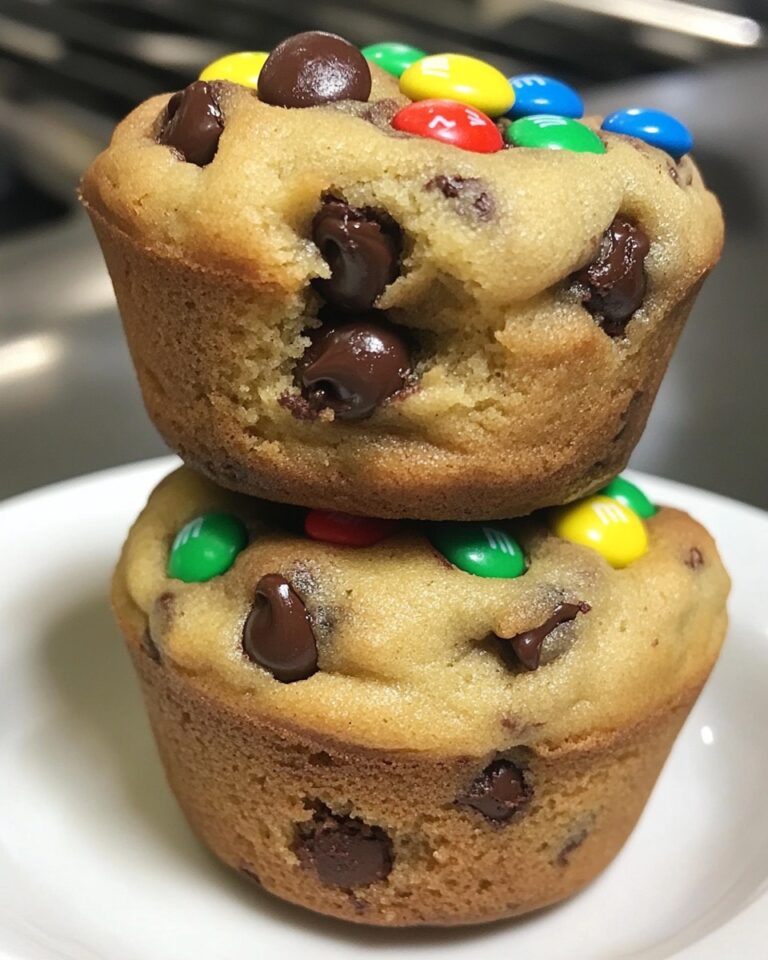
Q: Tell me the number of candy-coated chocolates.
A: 12